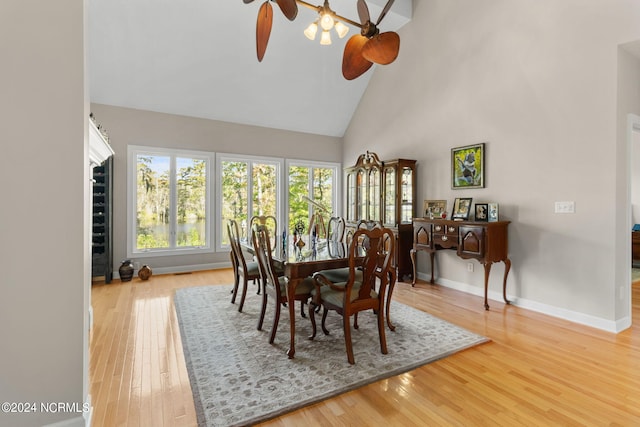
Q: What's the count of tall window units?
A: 3